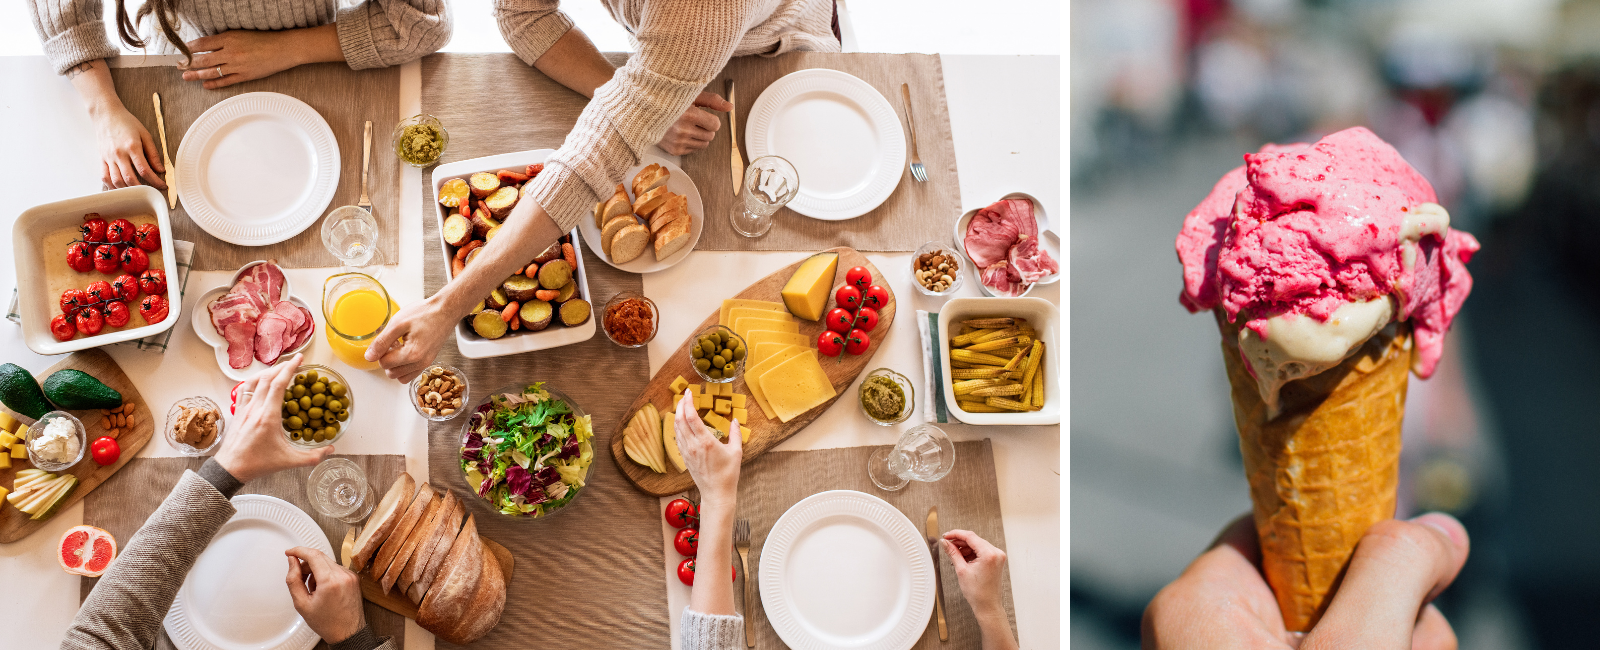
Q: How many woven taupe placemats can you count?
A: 4